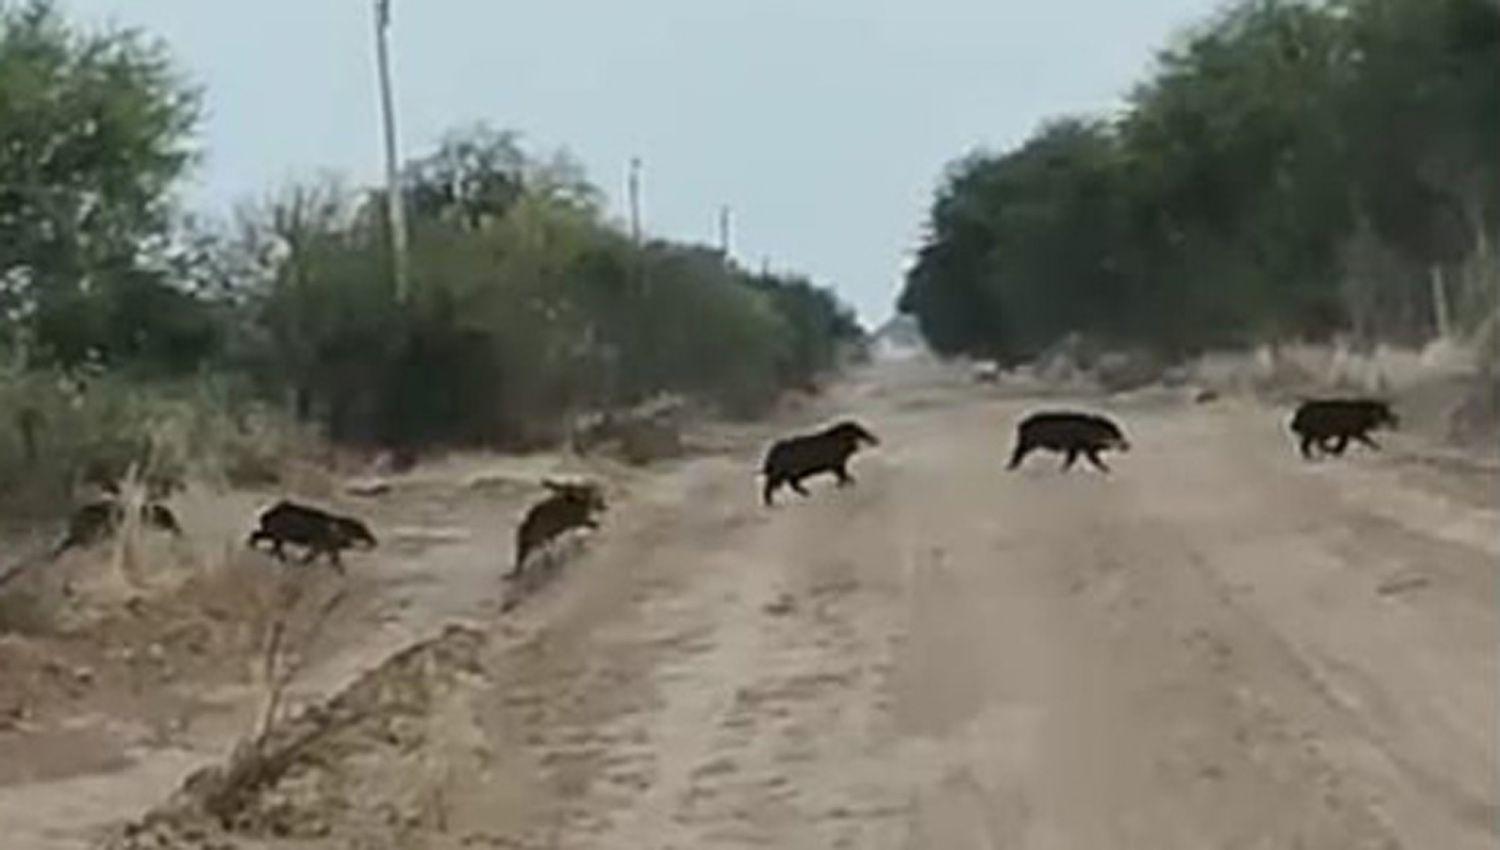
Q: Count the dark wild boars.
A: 6